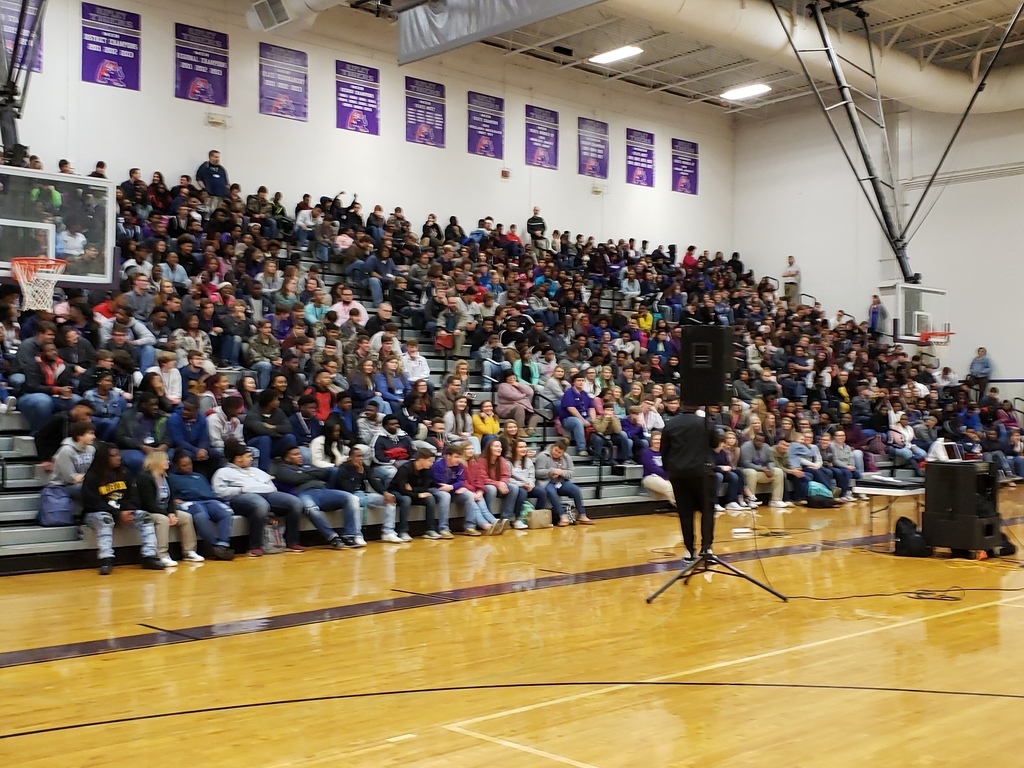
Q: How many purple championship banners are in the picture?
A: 11